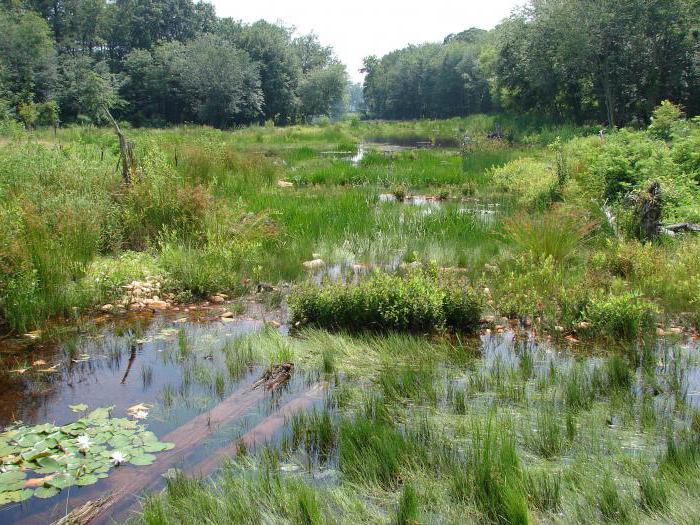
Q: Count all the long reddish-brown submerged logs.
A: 2